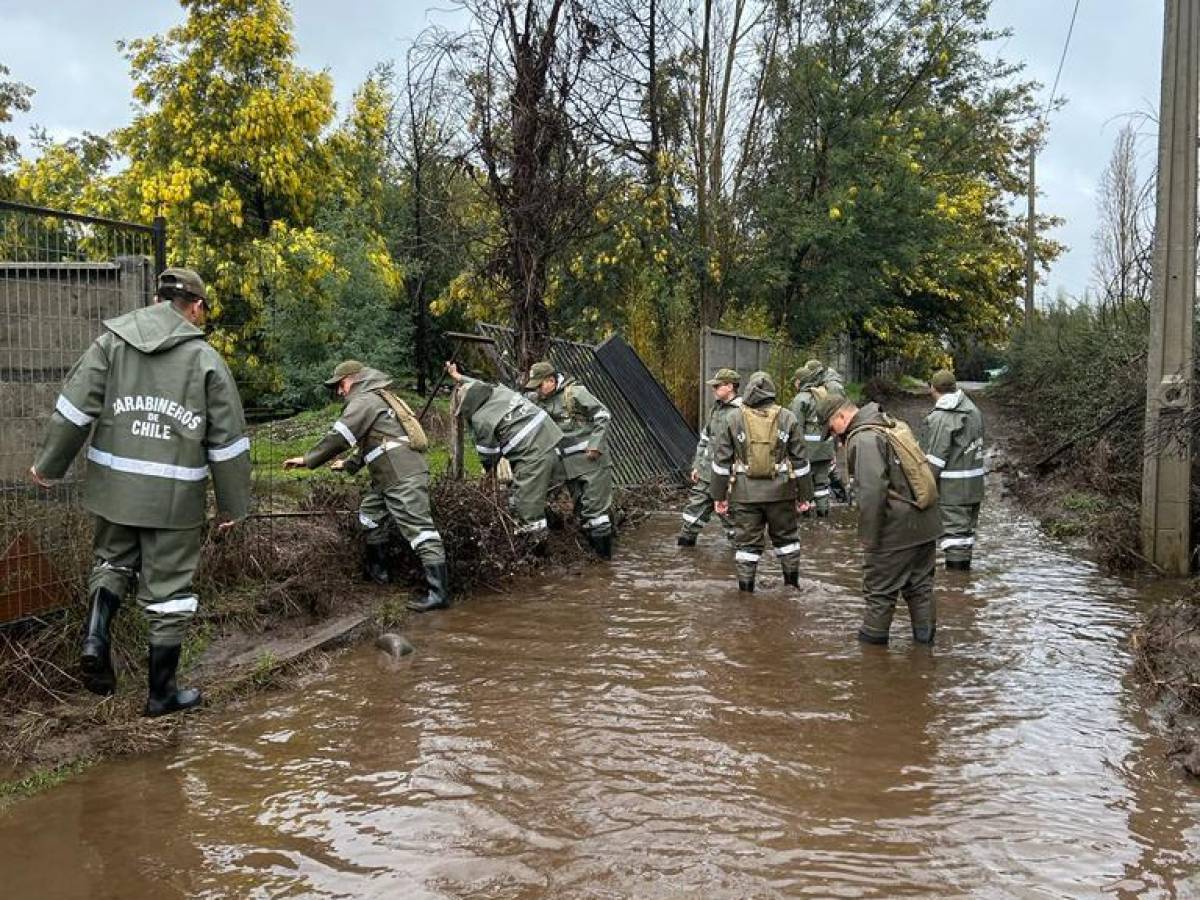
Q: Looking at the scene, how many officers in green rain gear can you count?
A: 10